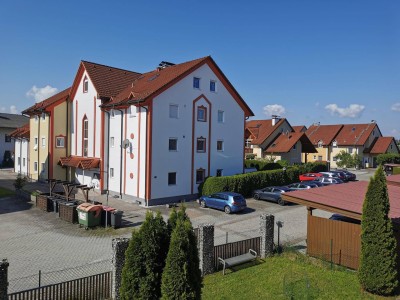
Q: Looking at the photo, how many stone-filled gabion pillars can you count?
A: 4